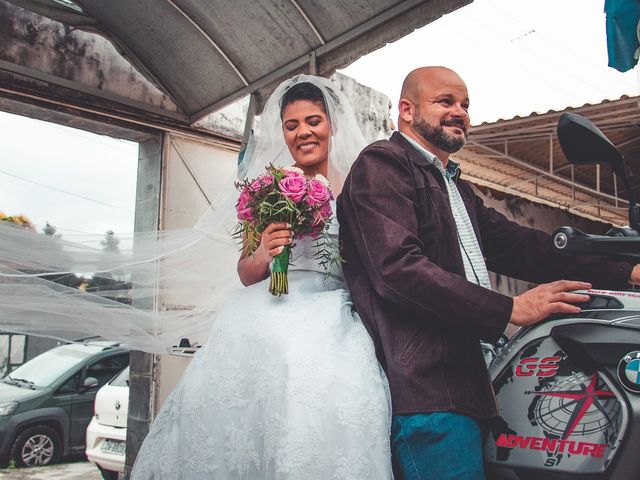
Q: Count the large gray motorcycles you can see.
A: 1